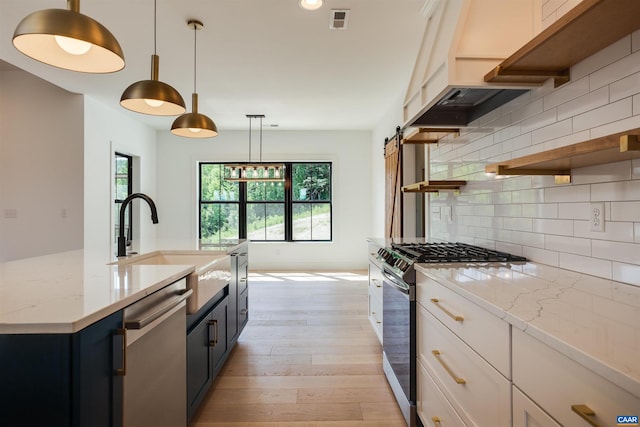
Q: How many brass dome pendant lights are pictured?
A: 3